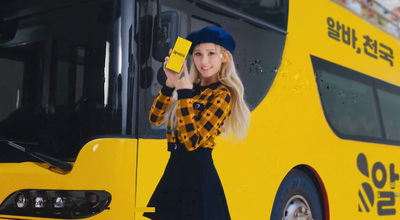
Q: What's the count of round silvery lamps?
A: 3